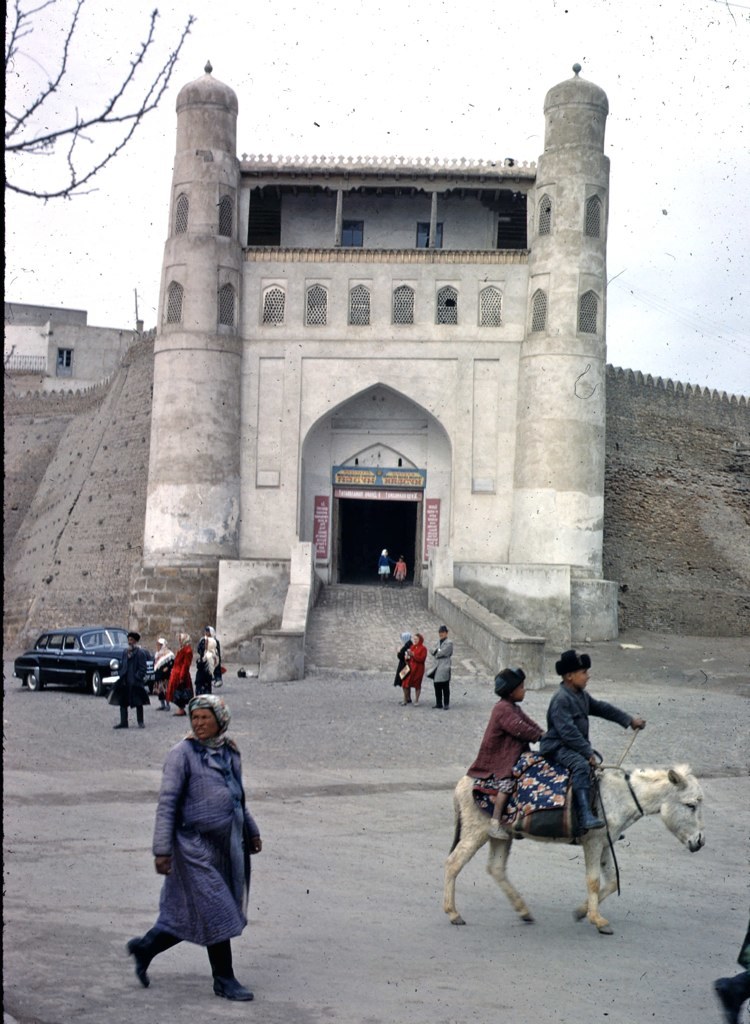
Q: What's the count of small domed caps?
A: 2